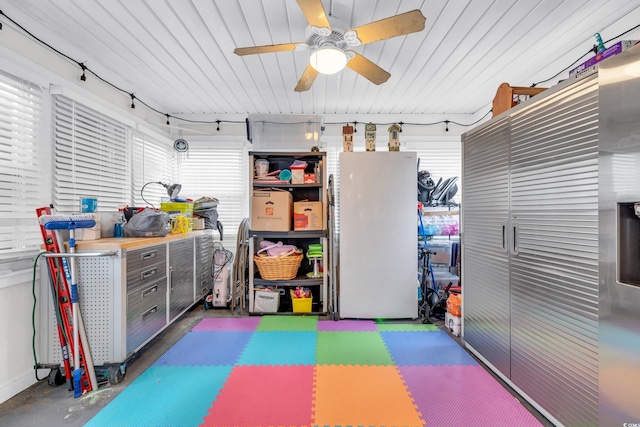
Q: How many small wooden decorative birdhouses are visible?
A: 3